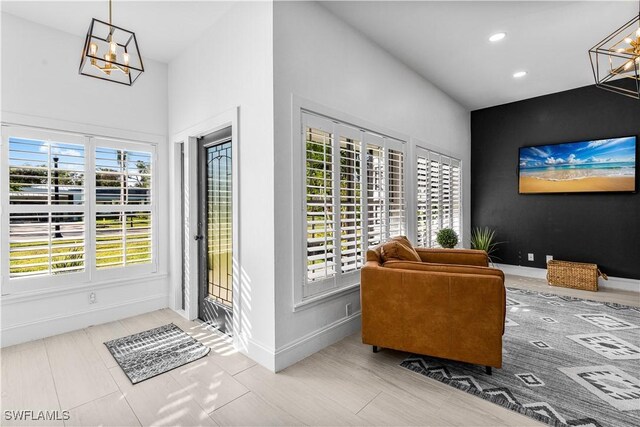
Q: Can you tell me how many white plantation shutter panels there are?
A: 10